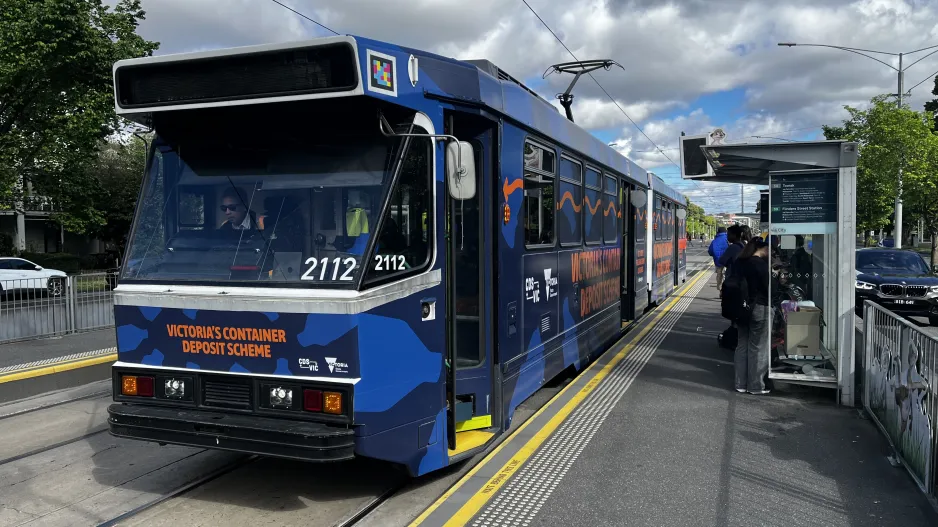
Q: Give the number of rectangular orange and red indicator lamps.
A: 4